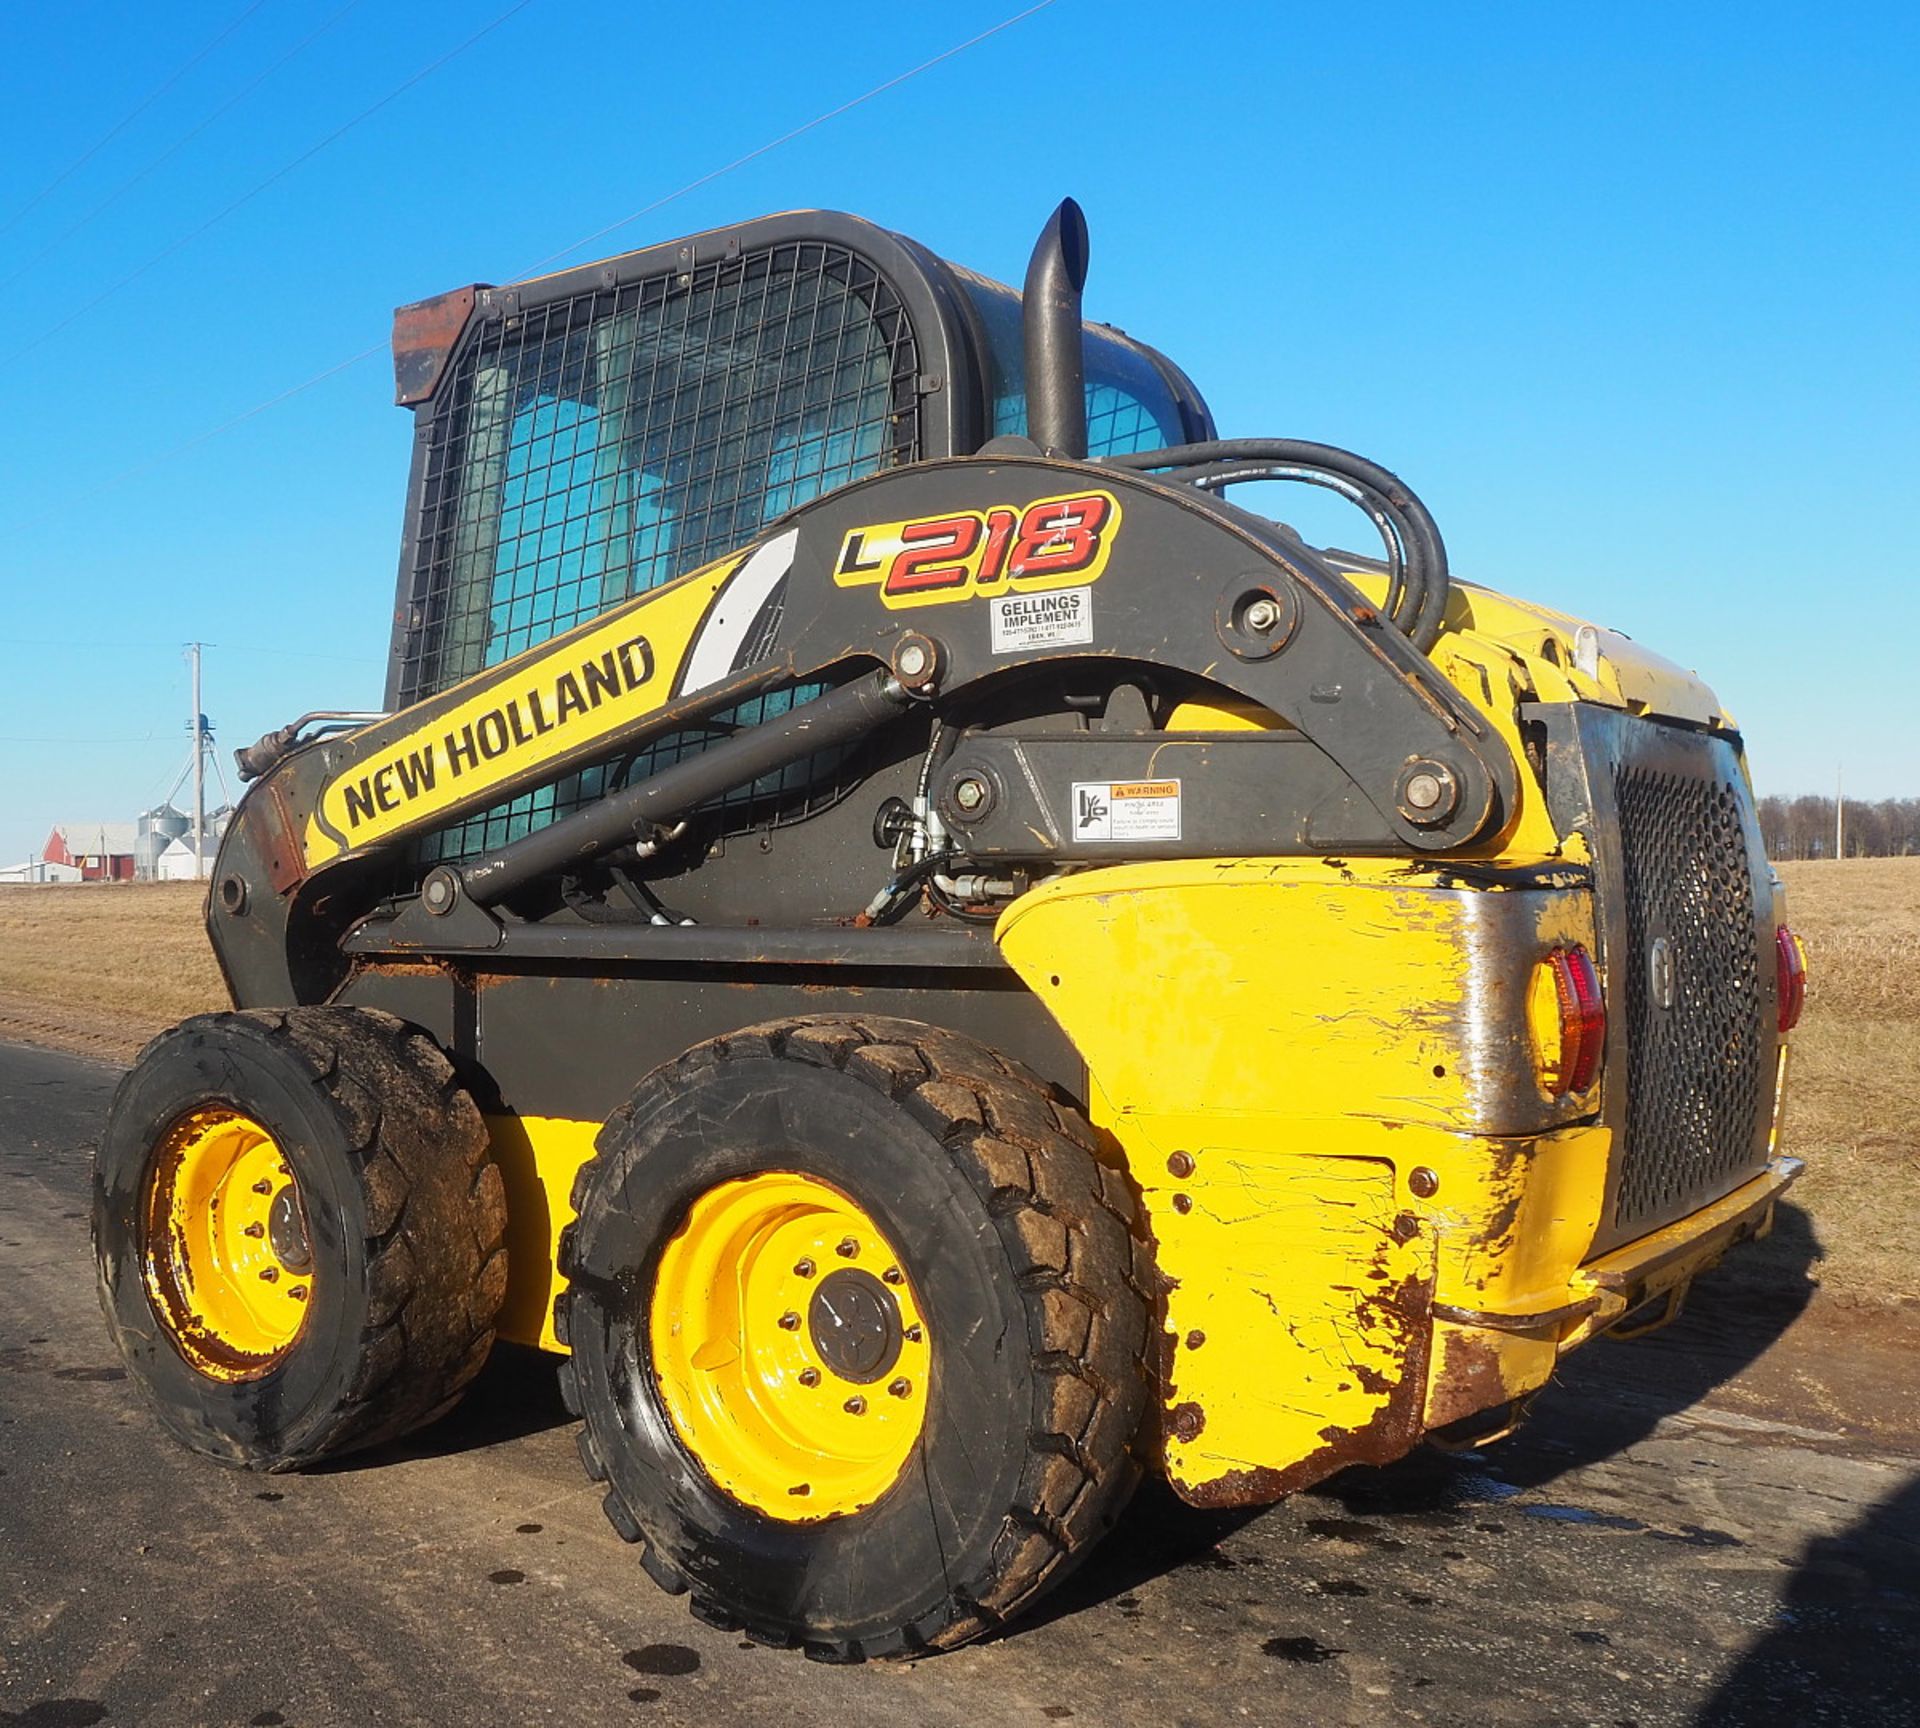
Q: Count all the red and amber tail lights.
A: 2